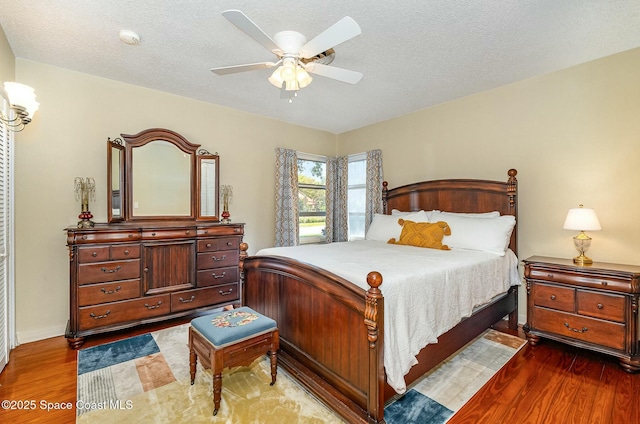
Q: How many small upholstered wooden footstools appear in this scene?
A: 1